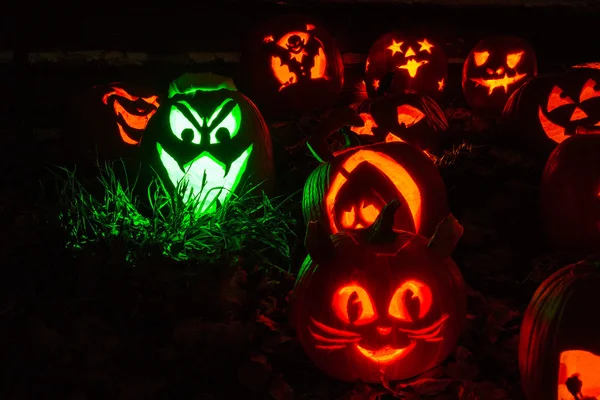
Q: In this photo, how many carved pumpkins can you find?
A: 11